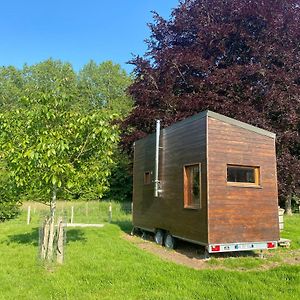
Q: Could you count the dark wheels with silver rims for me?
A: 2